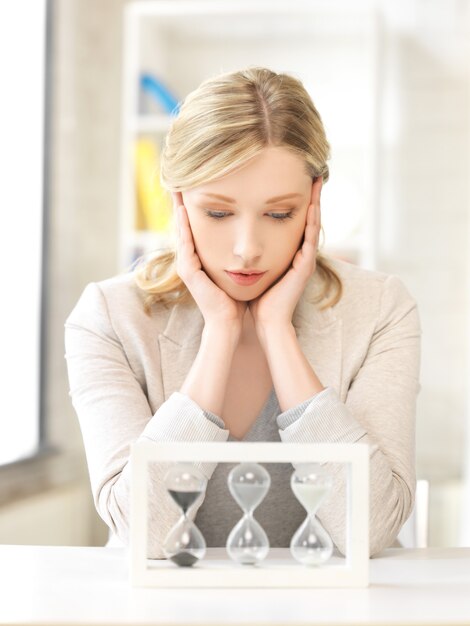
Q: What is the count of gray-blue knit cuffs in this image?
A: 2